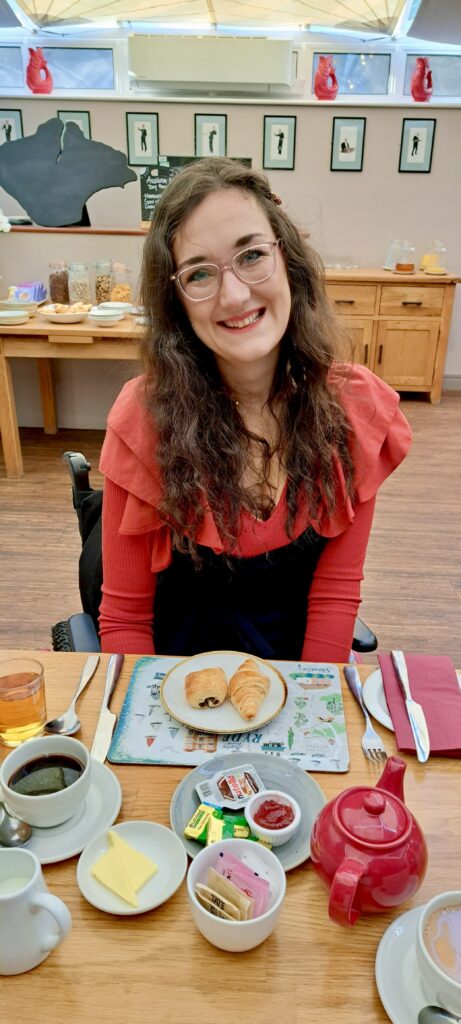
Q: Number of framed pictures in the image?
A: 7